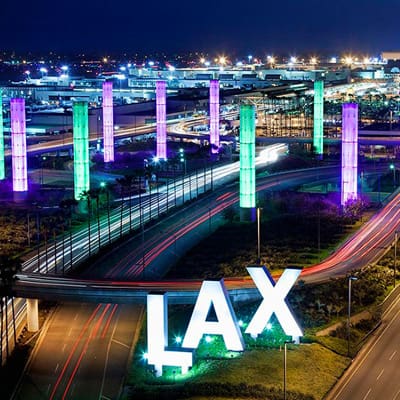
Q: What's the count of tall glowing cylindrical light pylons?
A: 9